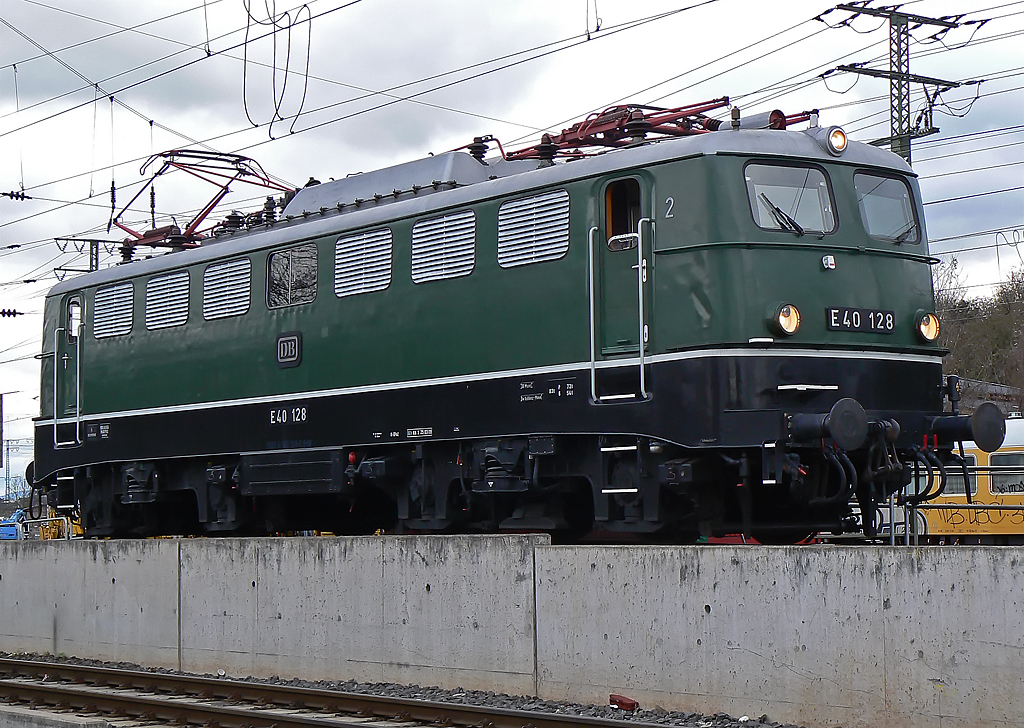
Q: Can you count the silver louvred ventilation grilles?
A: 6